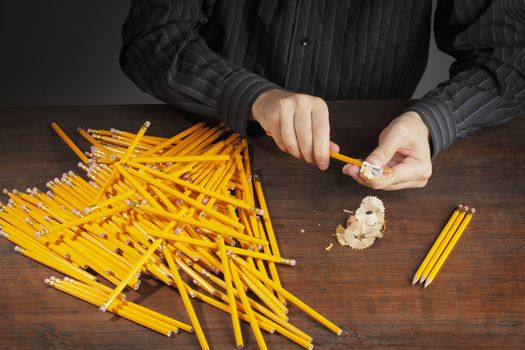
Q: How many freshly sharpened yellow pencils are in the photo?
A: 3